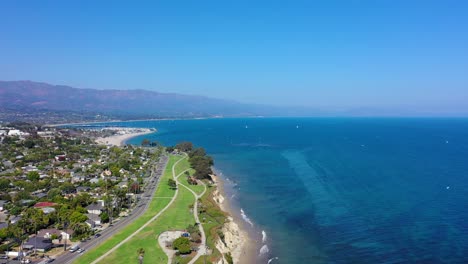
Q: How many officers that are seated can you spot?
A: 0